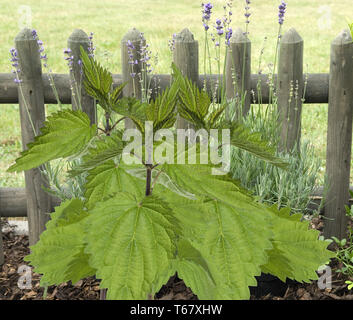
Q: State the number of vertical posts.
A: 7